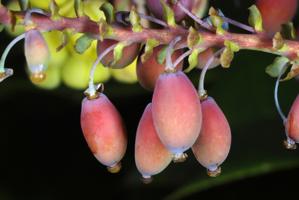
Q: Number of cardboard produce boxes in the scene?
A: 0